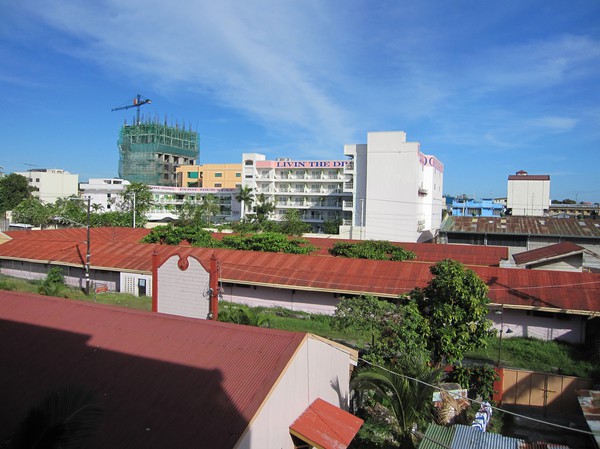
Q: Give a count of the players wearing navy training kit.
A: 0